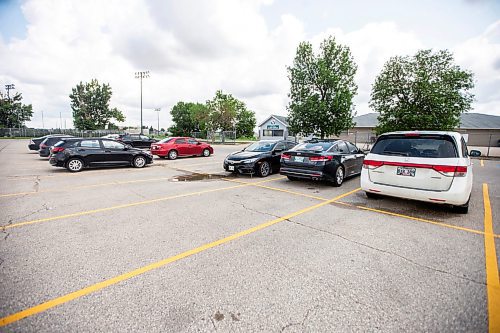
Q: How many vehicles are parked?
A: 8